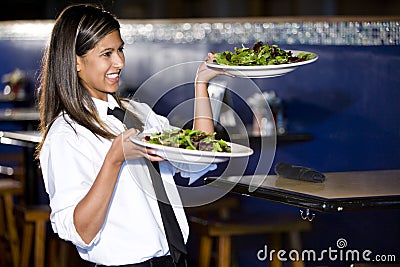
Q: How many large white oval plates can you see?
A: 2